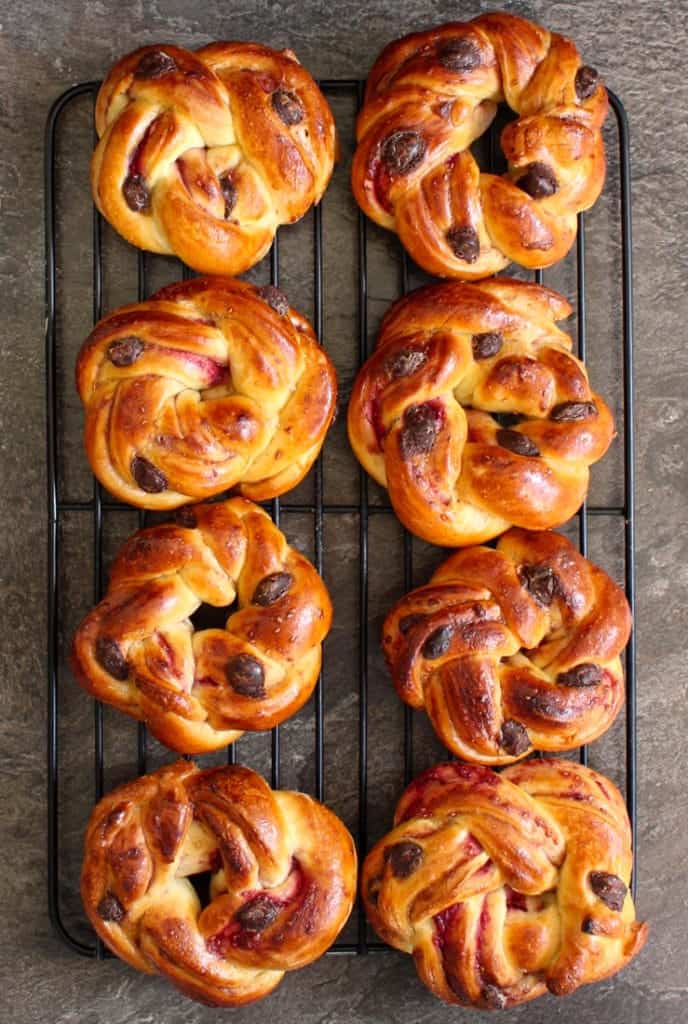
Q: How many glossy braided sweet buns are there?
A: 8